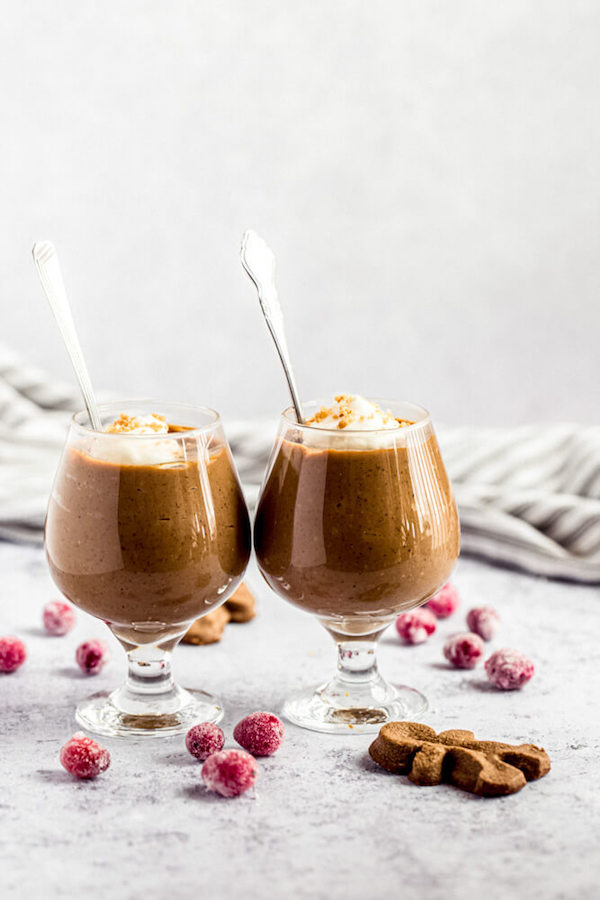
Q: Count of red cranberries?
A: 12